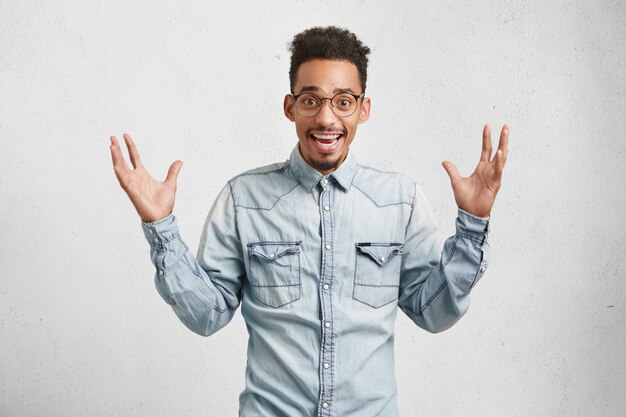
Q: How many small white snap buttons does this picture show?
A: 13